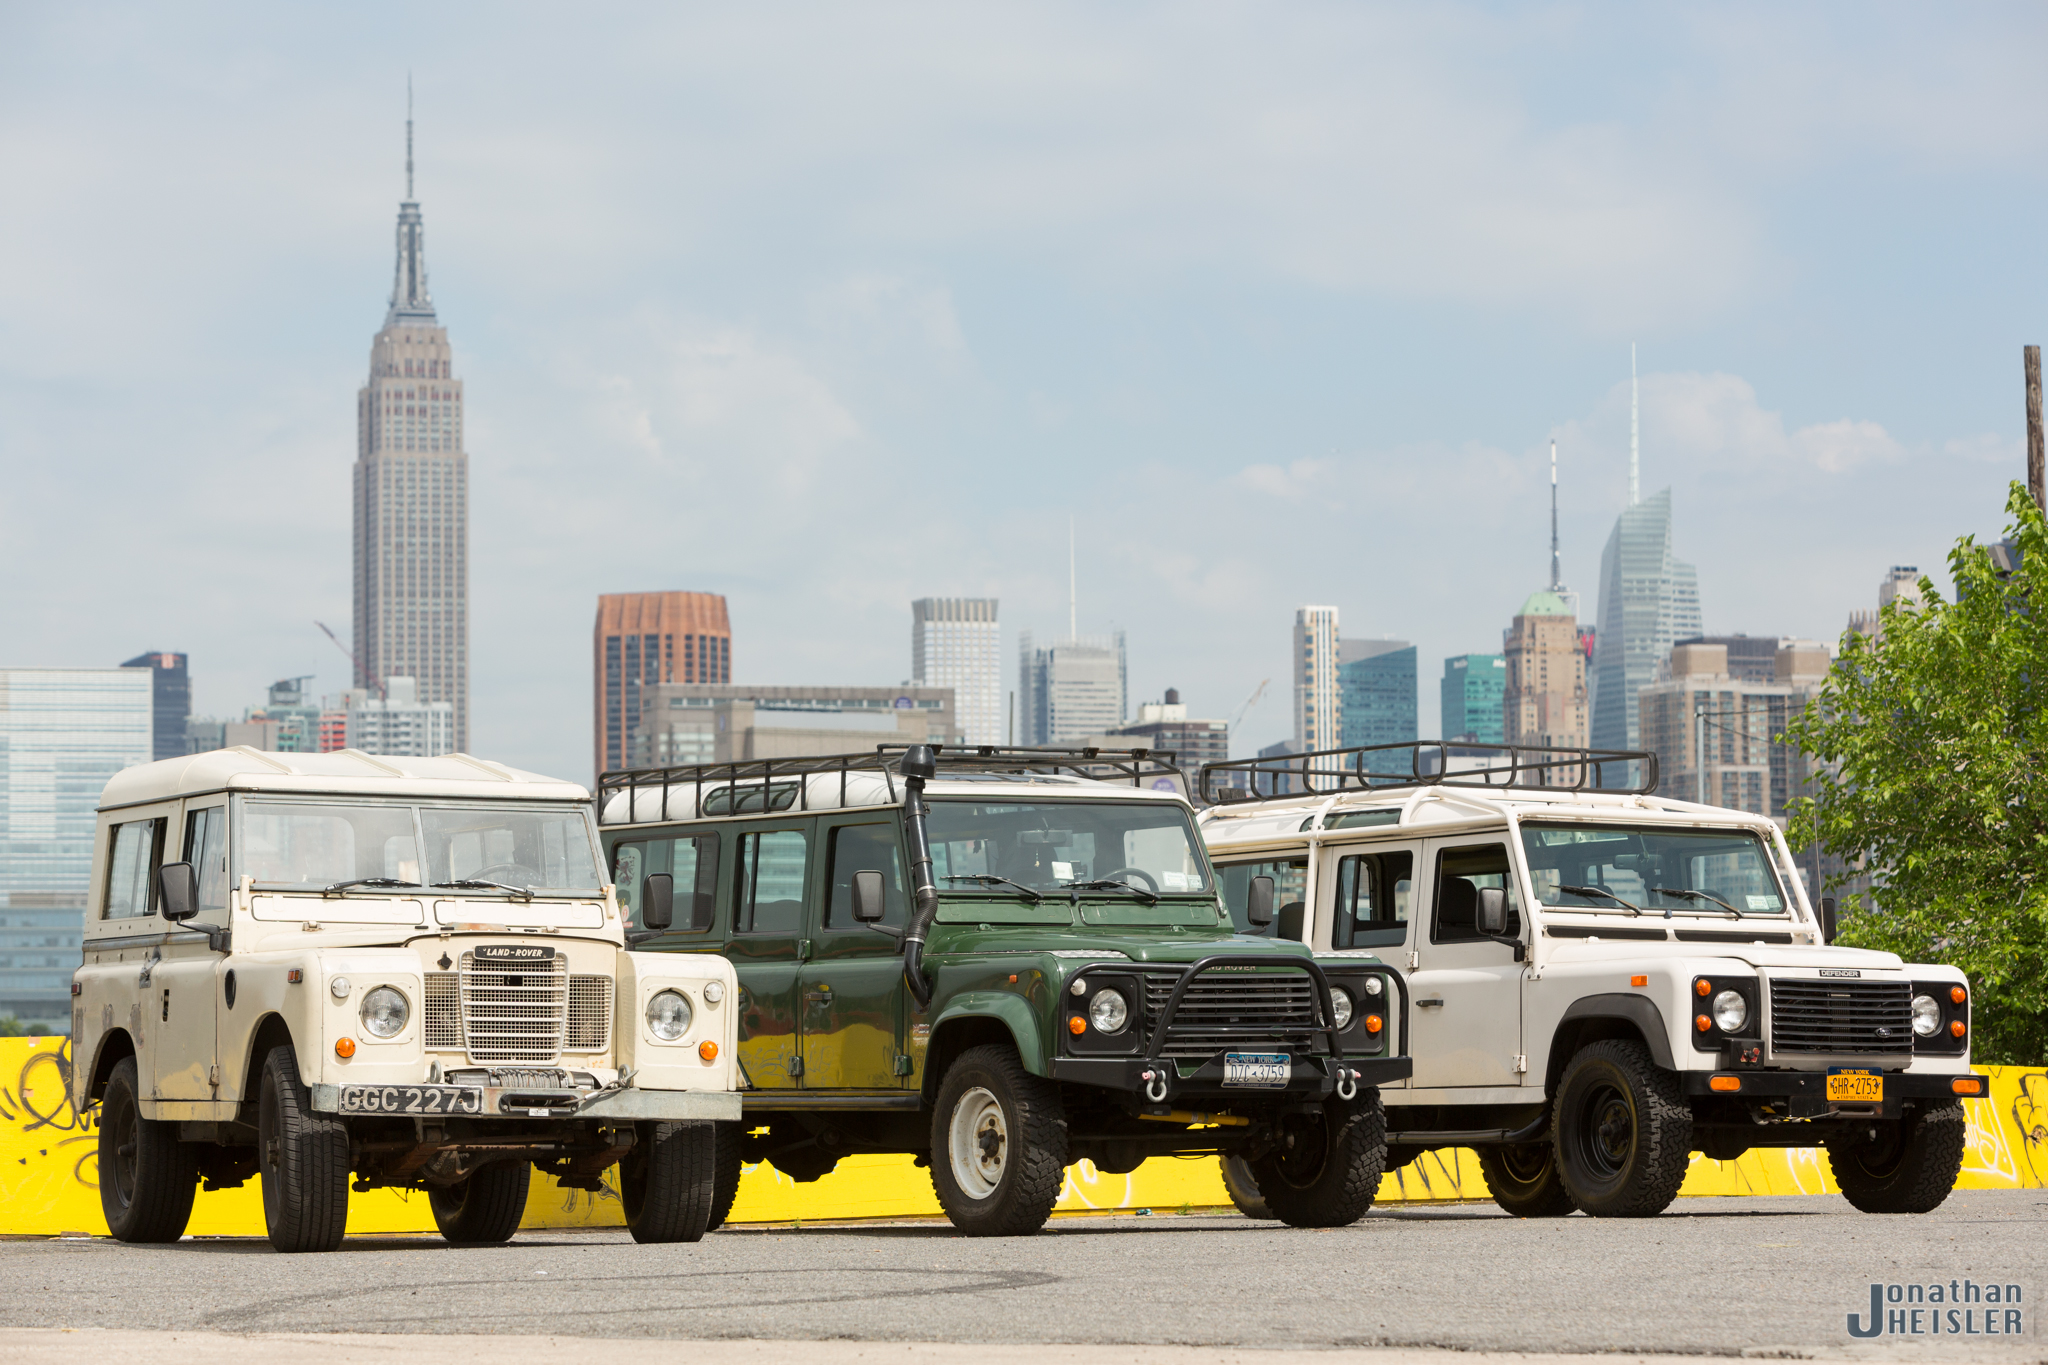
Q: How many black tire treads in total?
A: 11